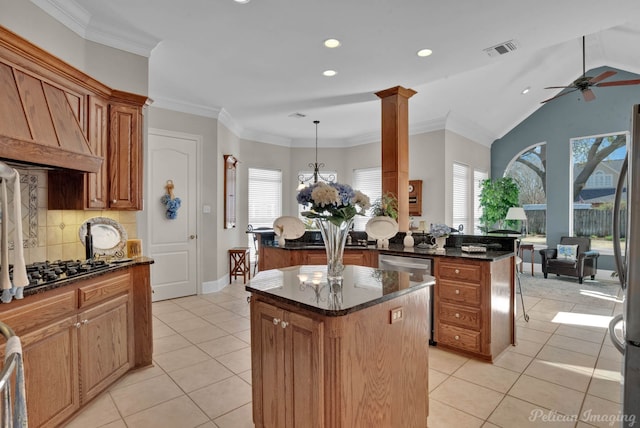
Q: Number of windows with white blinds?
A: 5